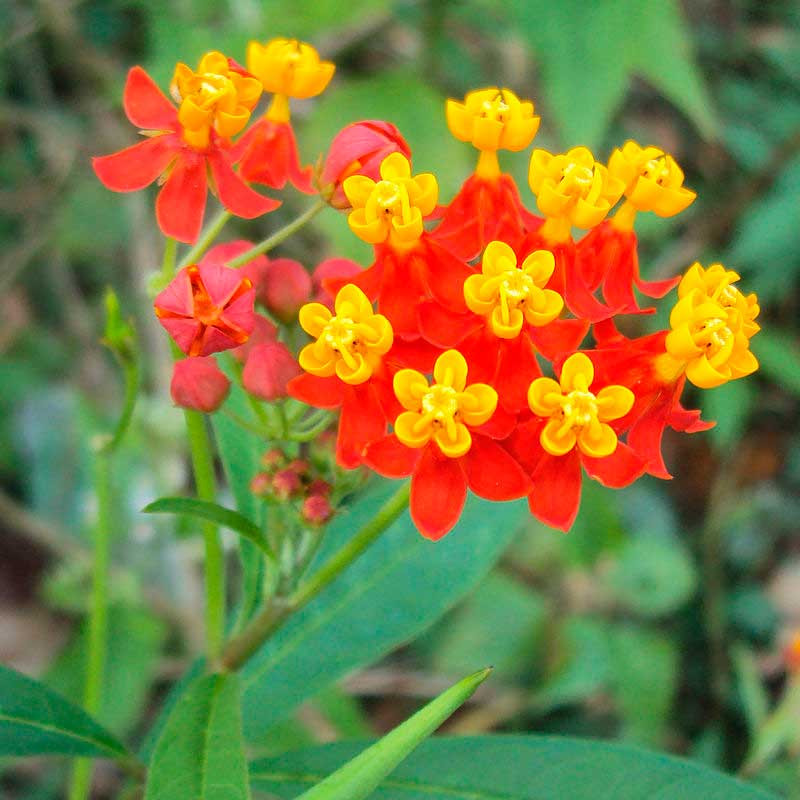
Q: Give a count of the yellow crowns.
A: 12